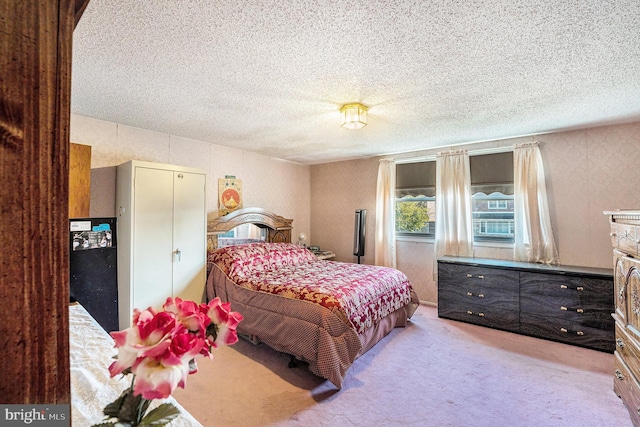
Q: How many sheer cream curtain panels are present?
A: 3